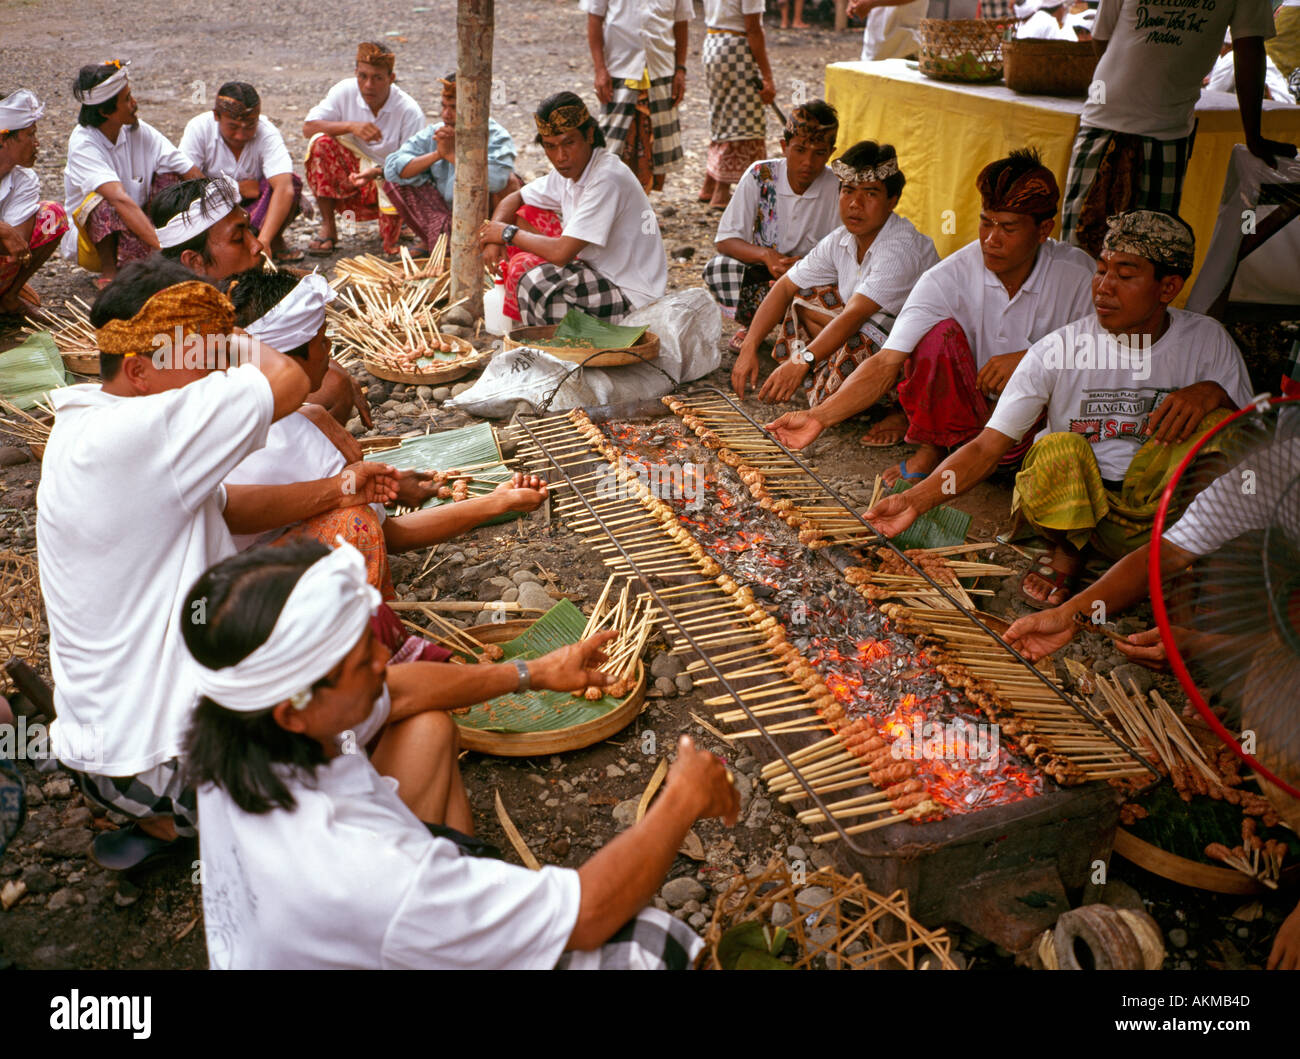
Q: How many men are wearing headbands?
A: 14